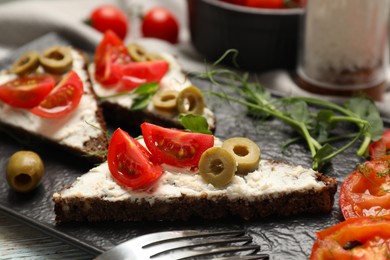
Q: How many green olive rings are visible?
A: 8